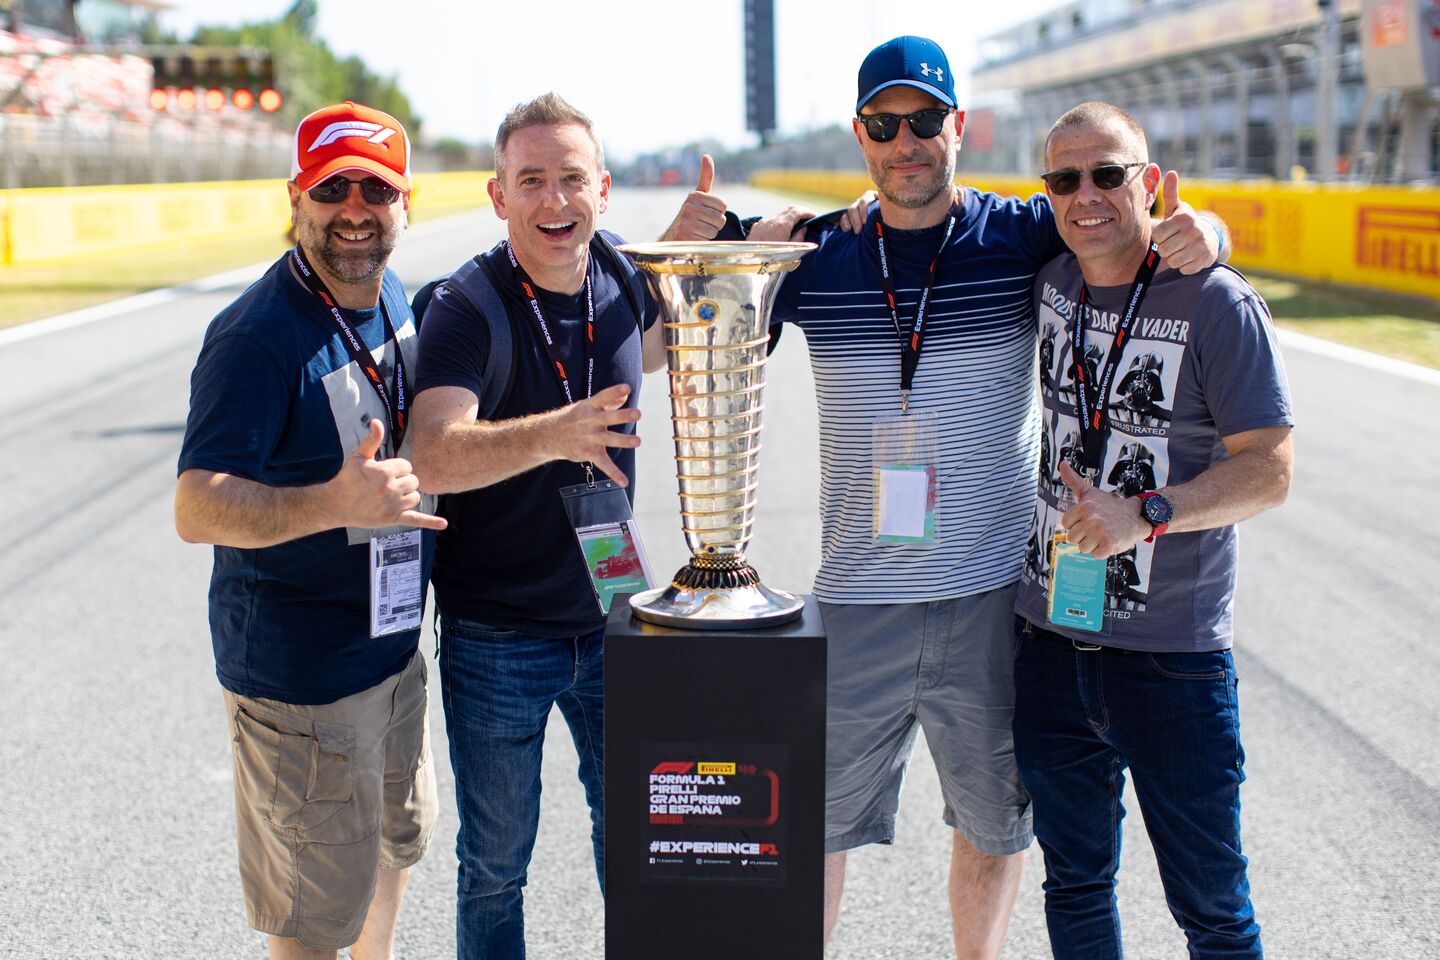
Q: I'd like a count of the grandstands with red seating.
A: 1